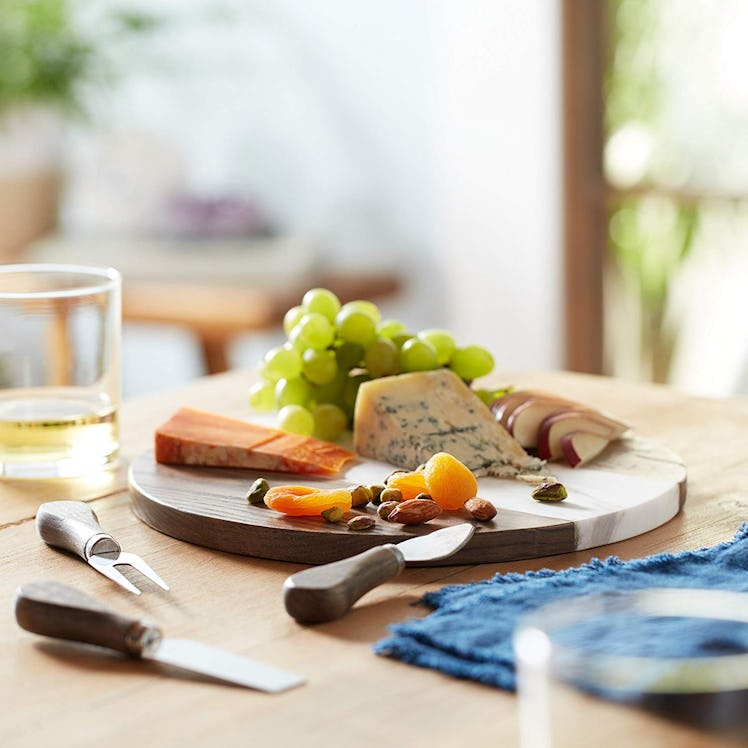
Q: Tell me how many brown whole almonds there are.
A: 2